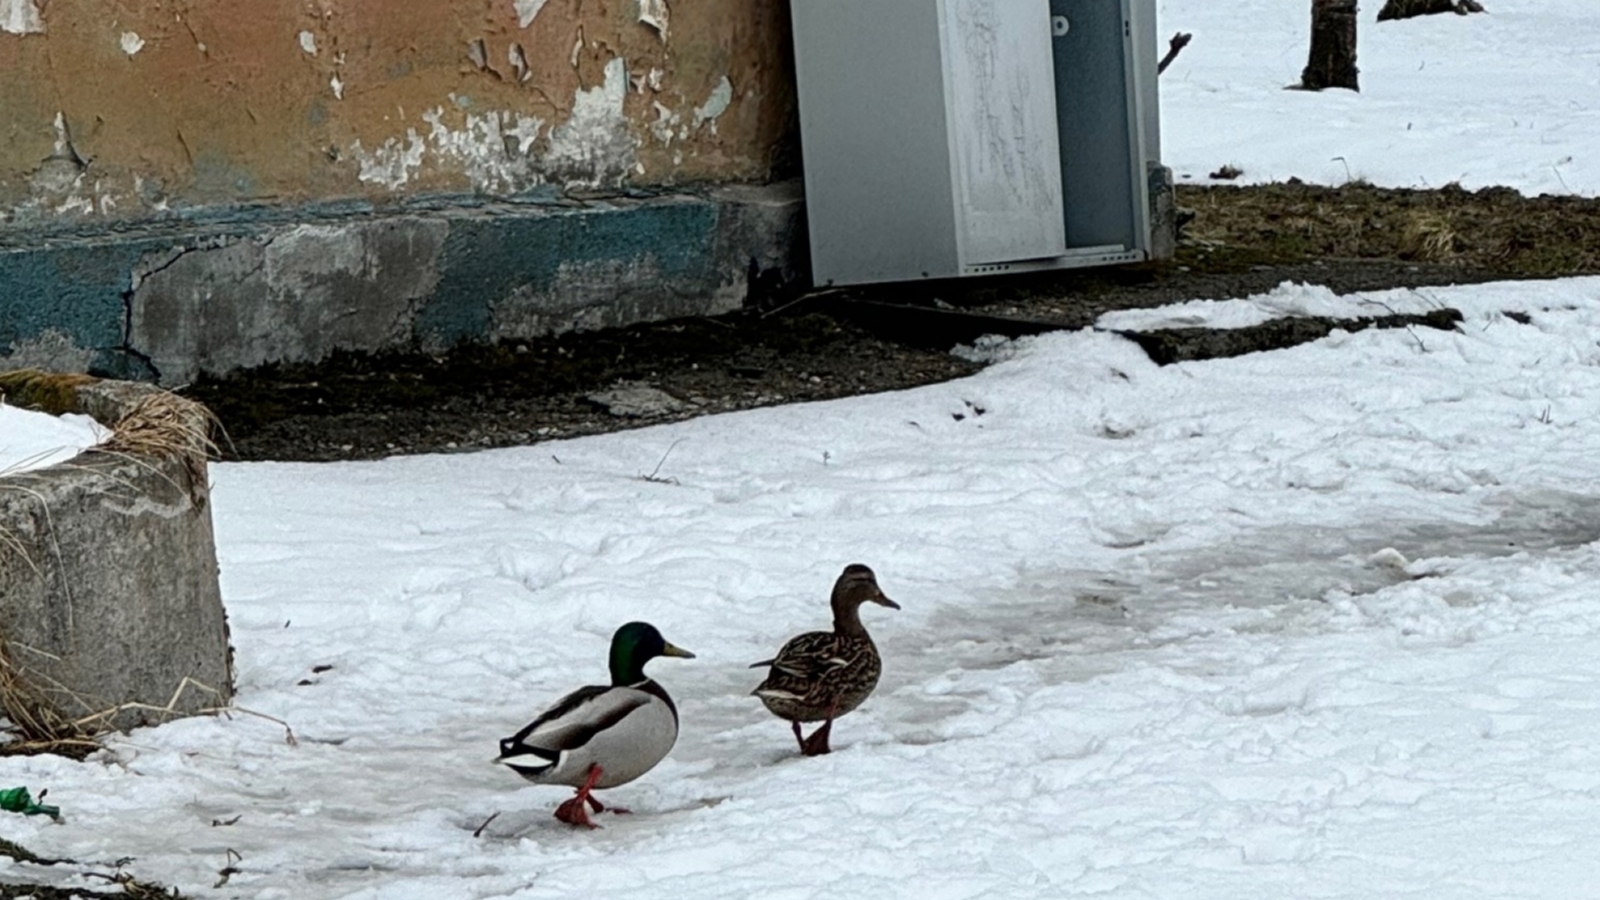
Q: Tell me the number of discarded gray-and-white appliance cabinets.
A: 1